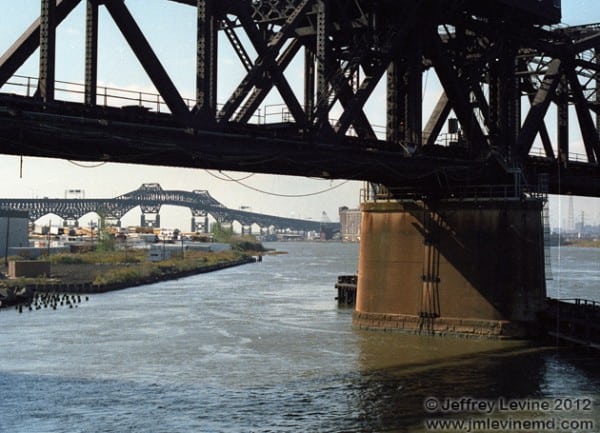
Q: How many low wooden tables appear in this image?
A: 0